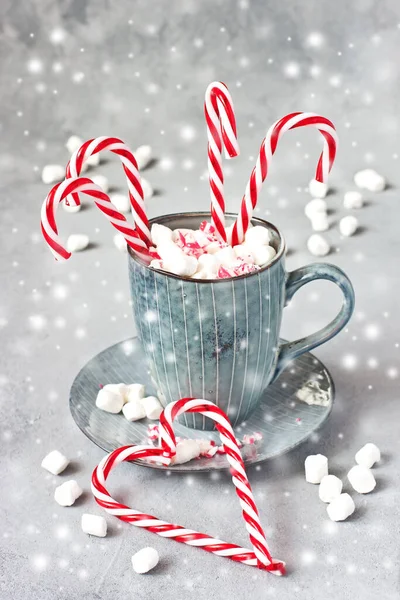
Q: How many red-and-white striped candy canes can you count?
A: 6